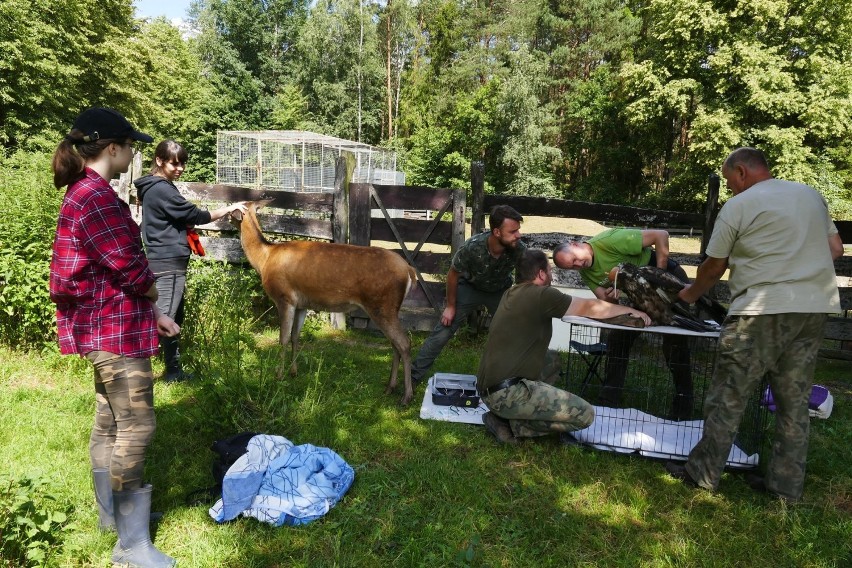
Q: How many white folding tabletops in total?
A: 1